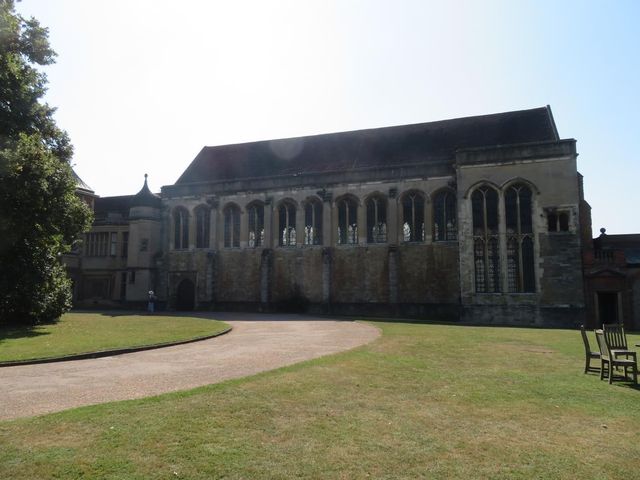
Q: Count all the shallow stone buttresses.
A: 4